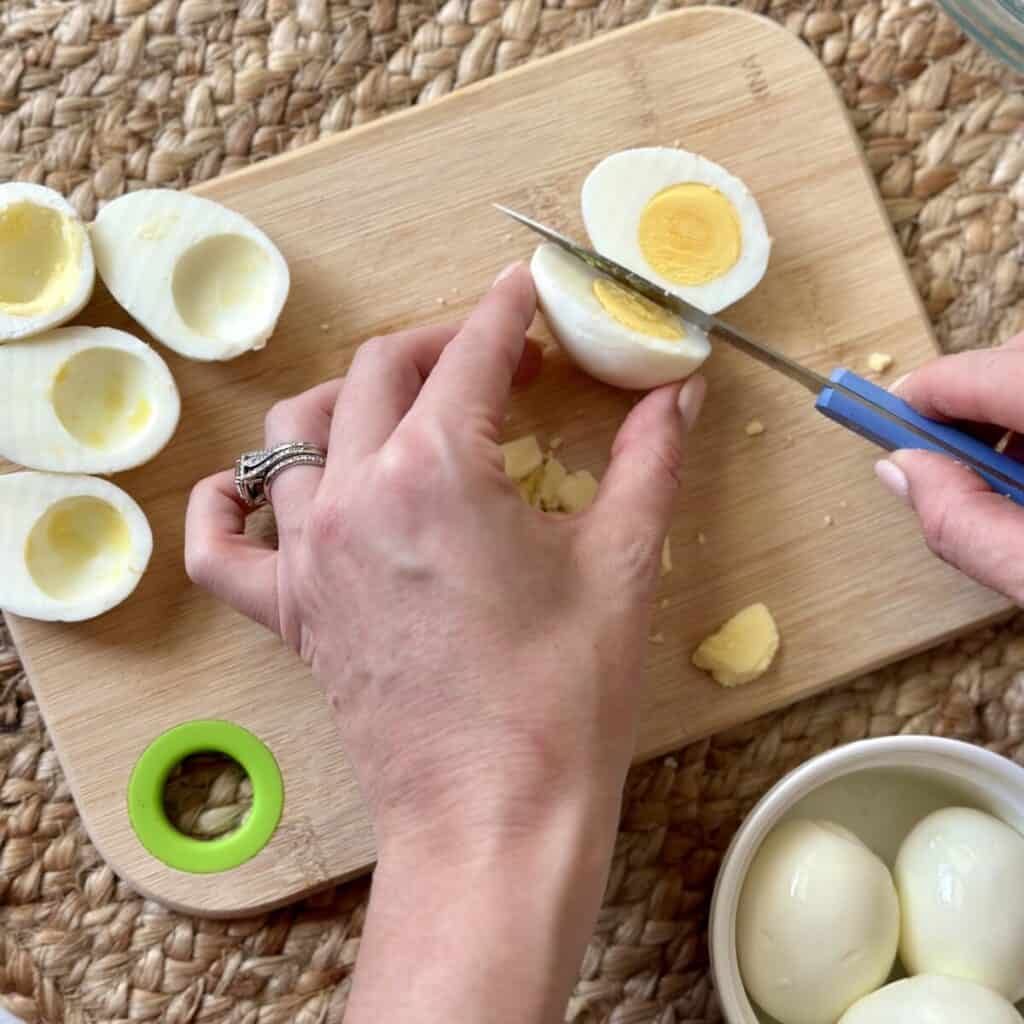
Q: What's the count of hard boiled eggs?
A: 6